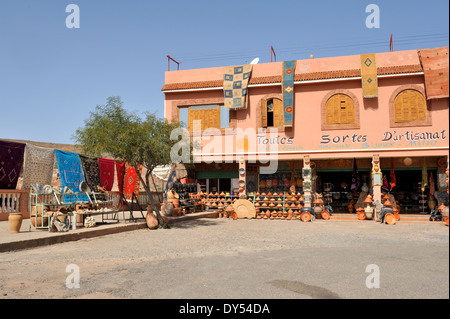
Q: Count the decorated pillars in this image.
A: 3